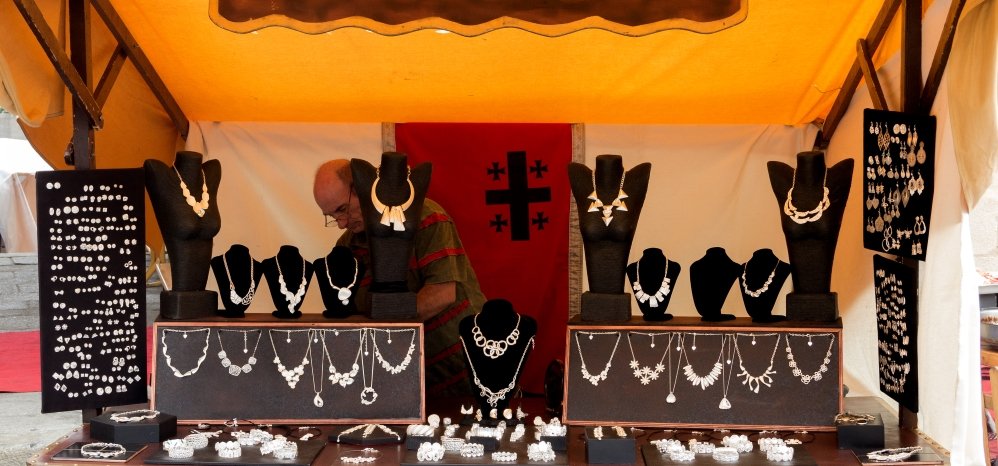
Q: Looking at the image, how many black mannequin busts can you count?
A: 11